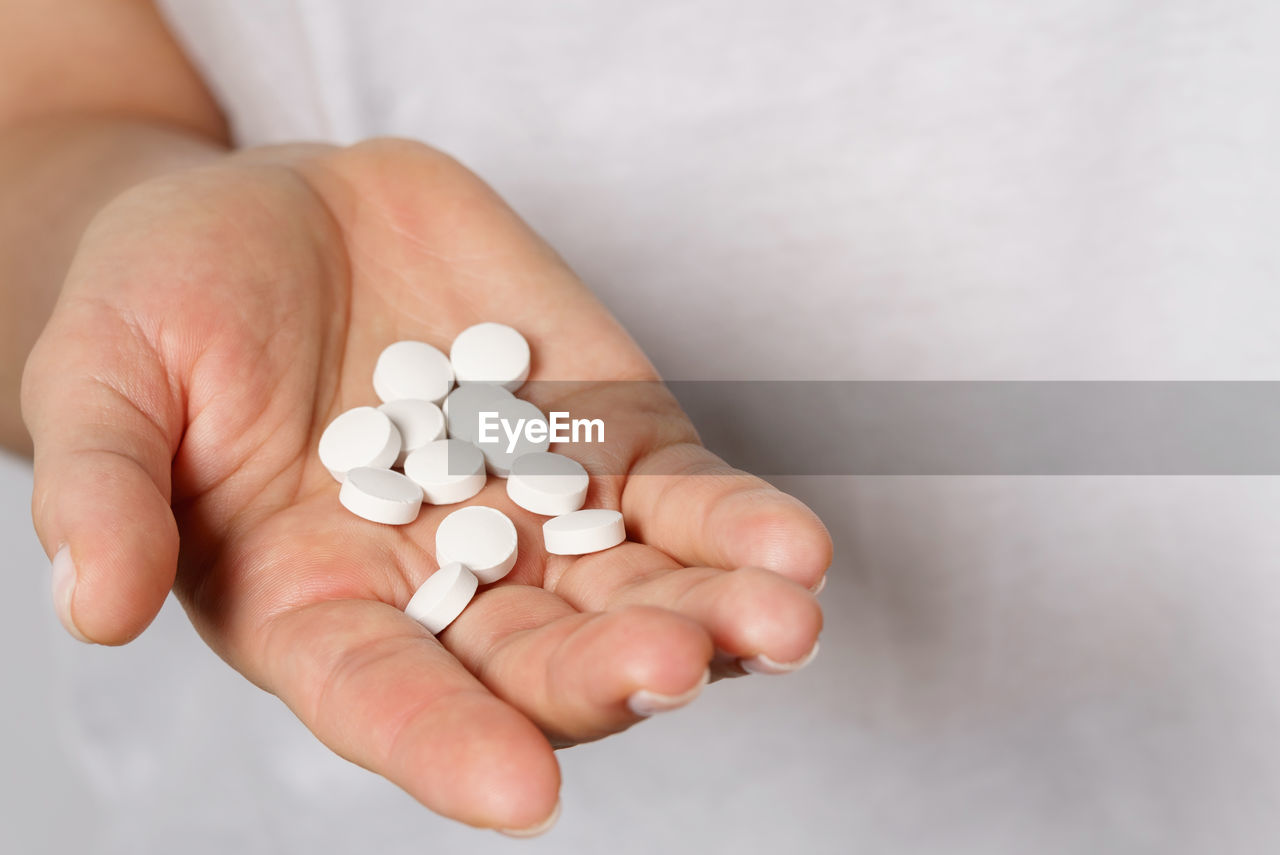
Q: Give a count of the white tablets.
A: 12